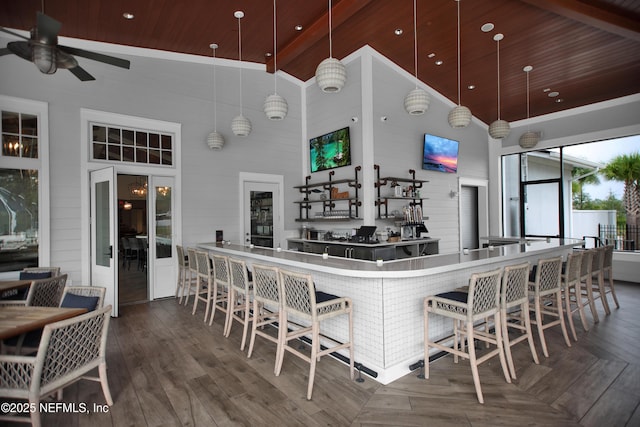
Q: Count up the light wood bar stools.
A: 14